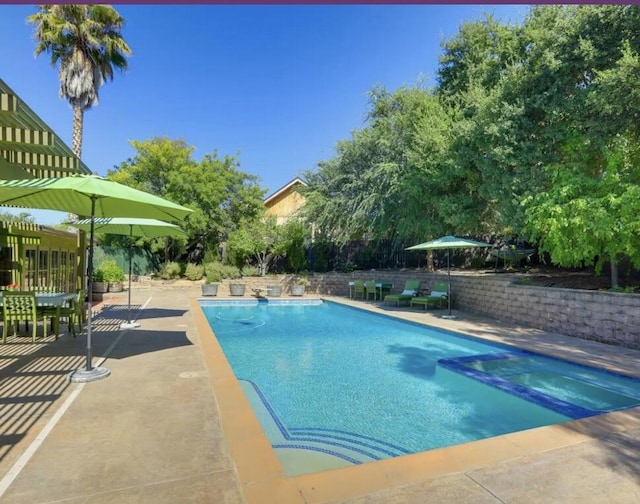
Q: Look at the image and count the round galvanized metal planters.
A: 4